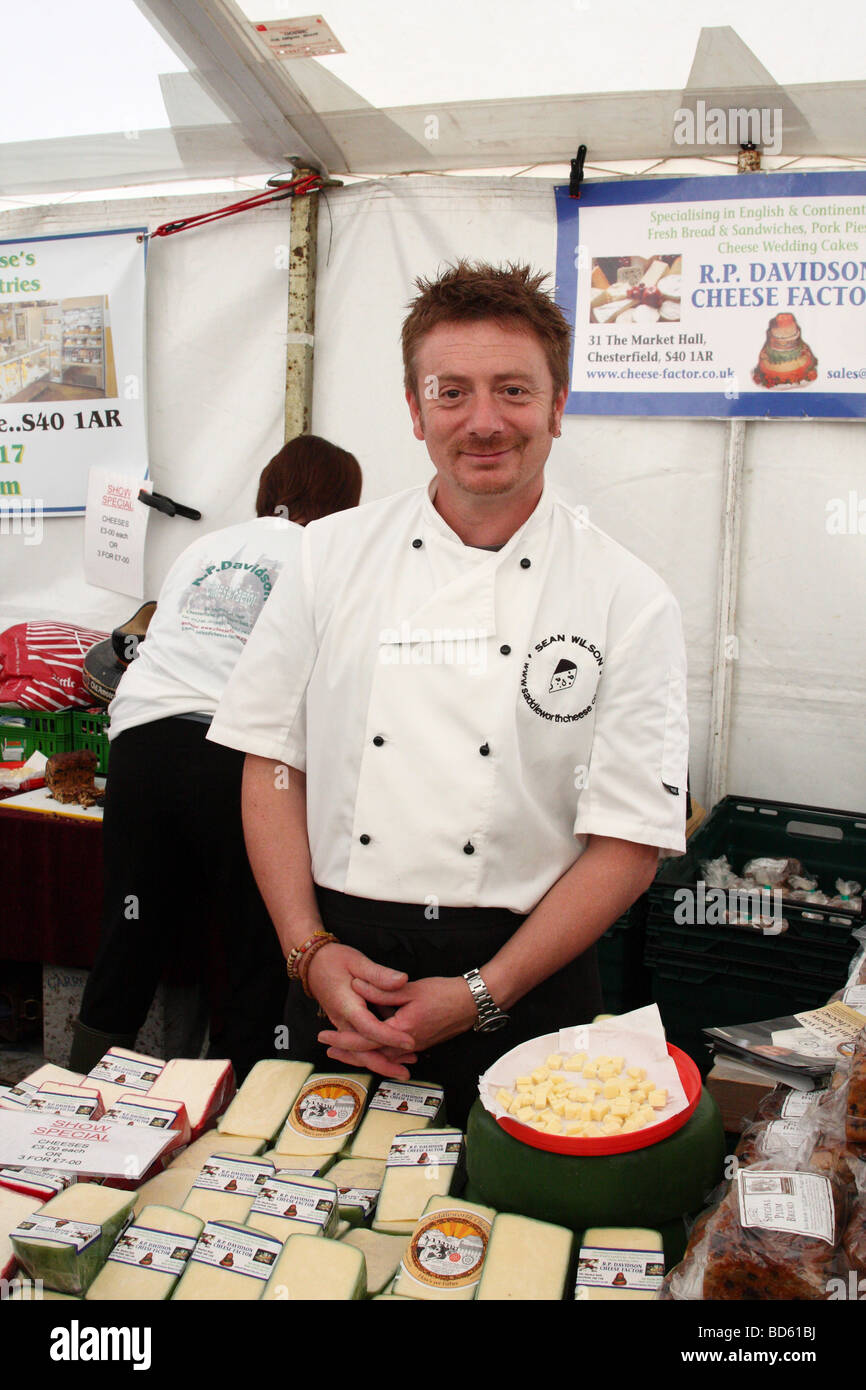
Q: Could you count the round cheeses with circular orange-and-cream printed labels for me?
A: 2